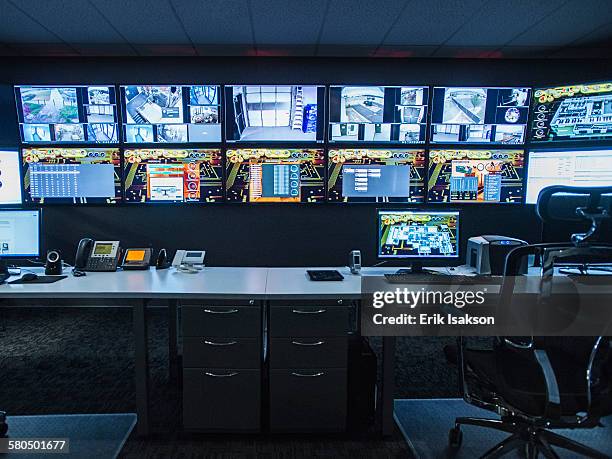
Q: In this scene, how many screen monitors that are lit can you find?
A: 15